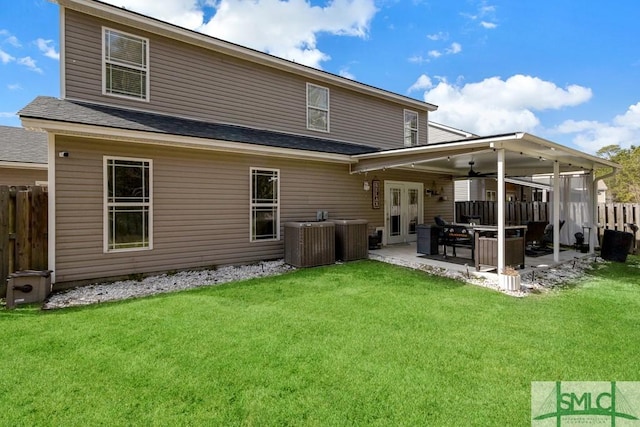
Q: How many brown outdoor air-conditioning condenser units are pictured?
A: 2